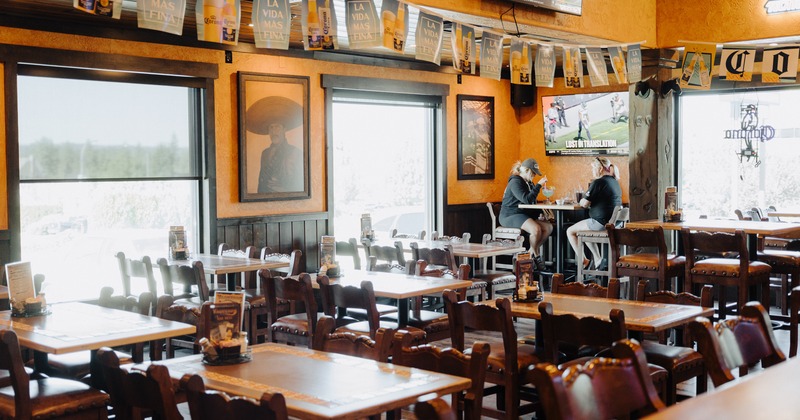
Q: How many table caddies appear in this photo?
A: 7